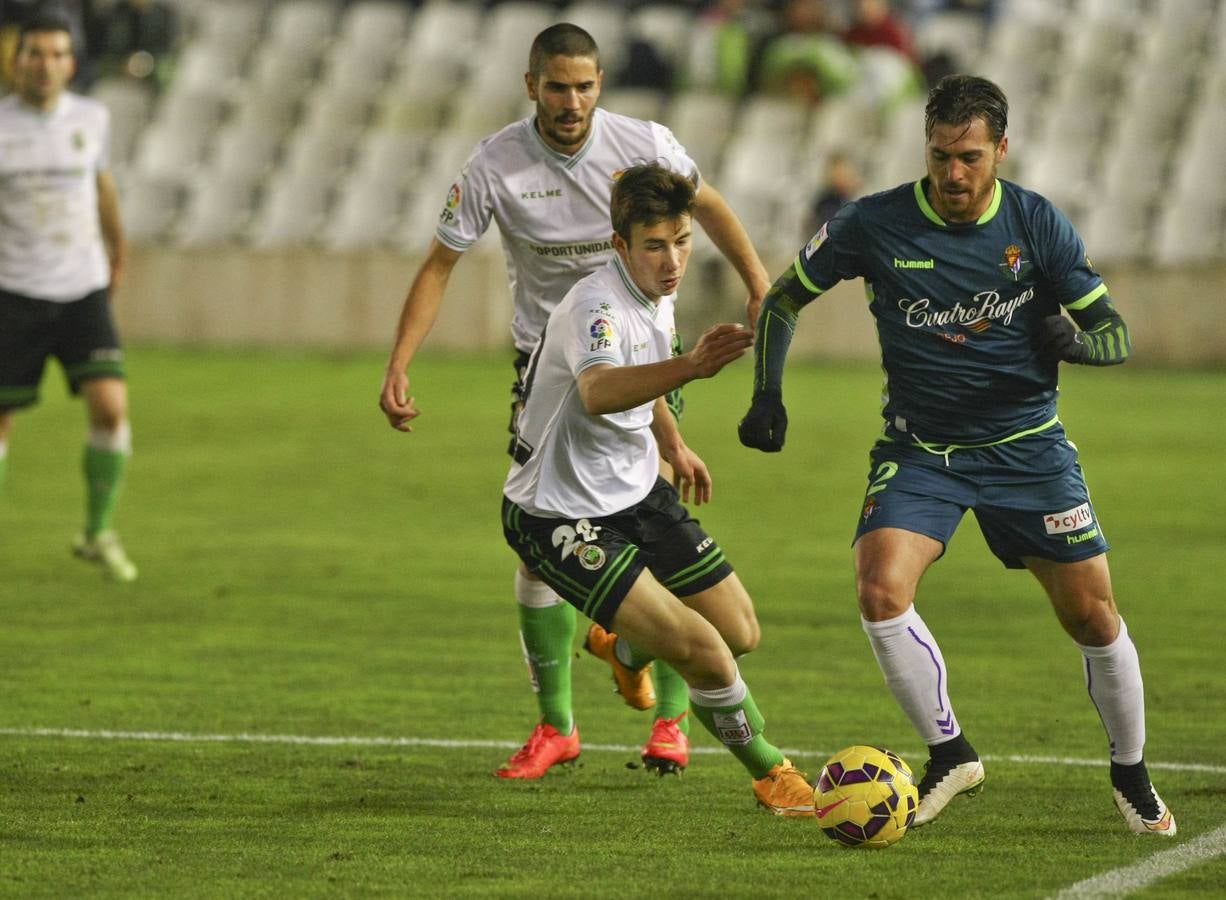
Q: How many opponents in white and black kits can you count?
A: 3